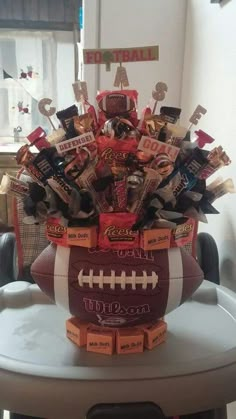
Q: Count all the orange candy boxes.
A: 6